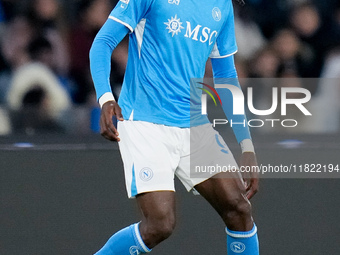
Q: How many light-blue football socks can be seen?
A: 2